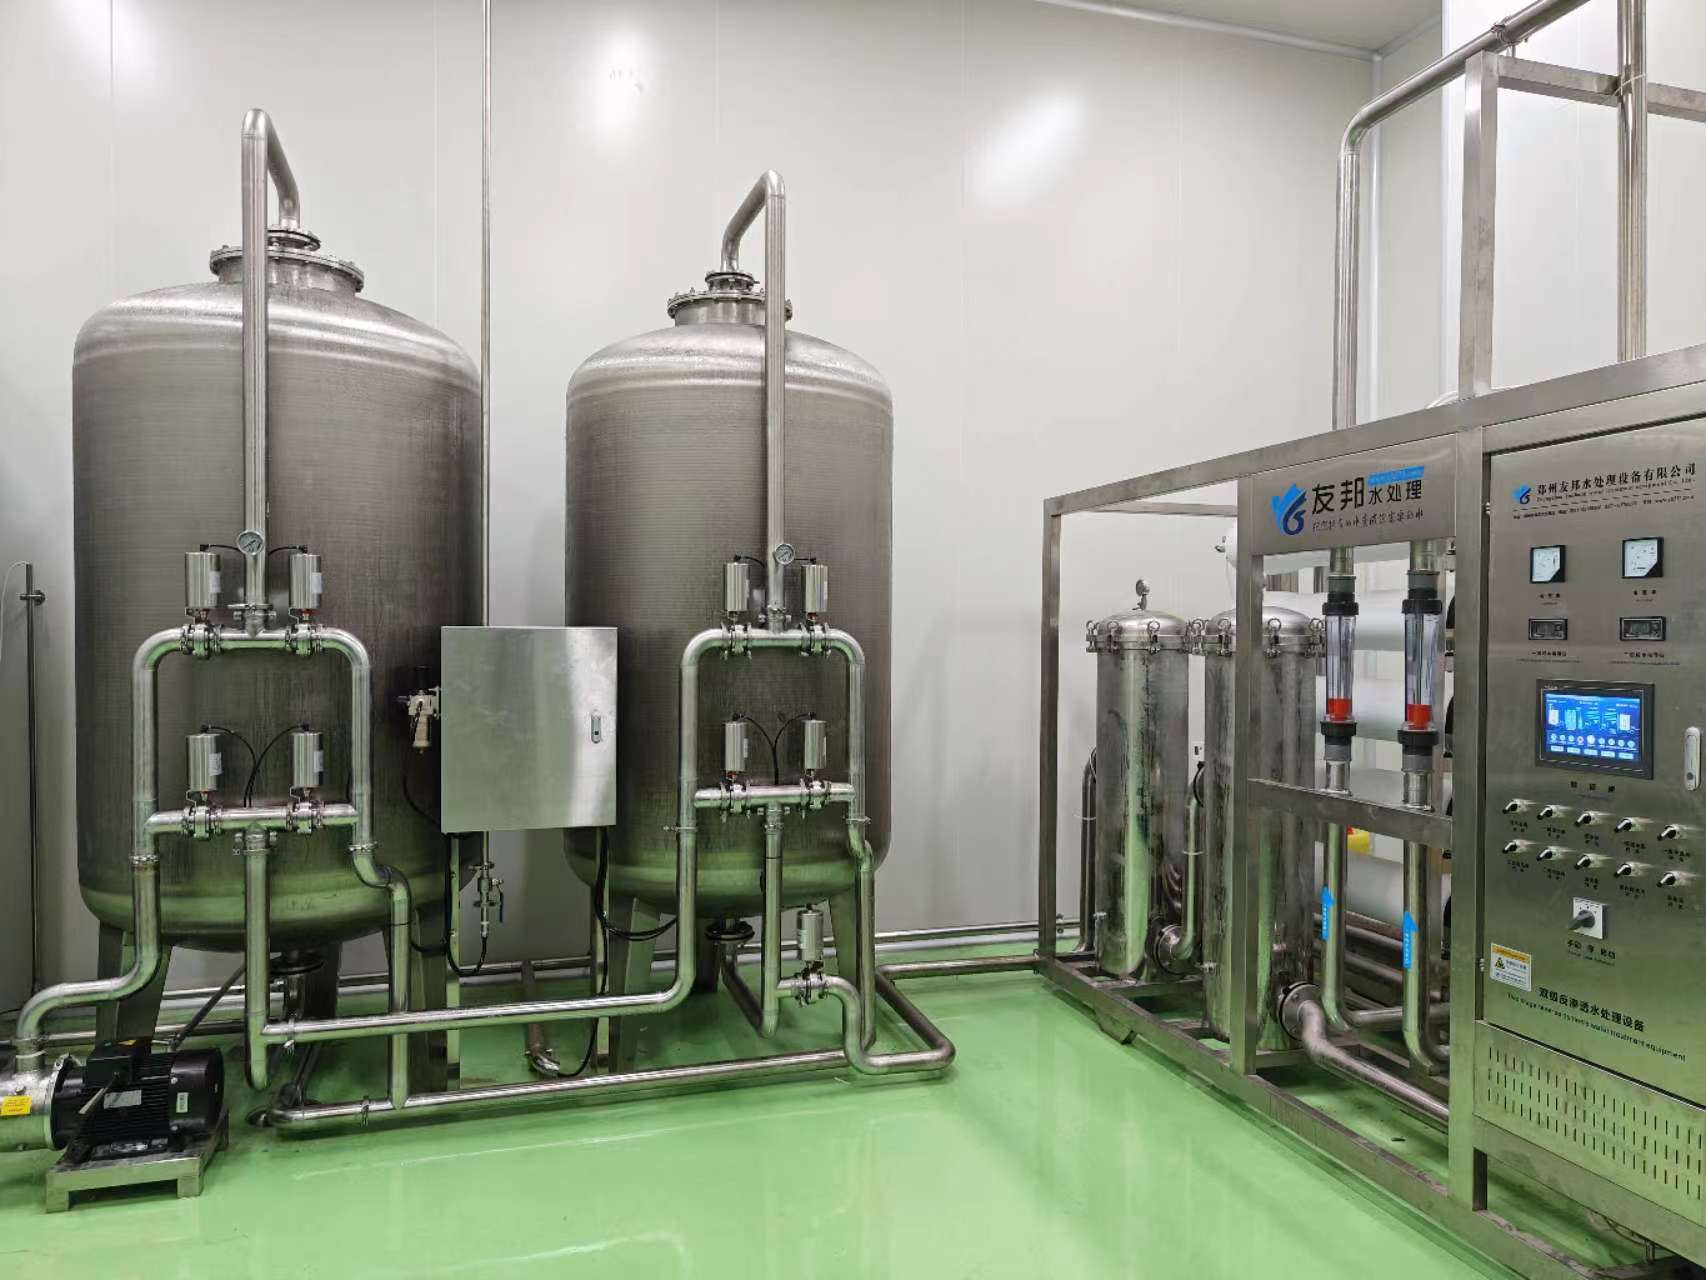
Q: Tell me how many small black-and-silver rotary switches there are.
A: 10